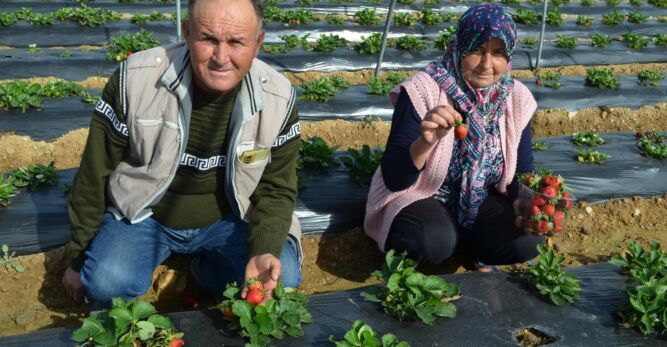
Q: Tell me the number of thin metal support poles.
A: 3